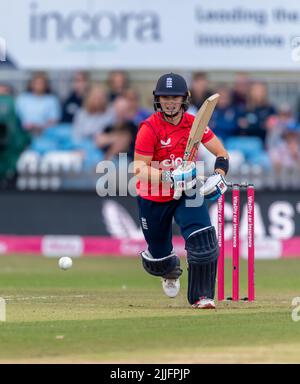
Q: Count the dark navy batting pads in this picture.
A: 2